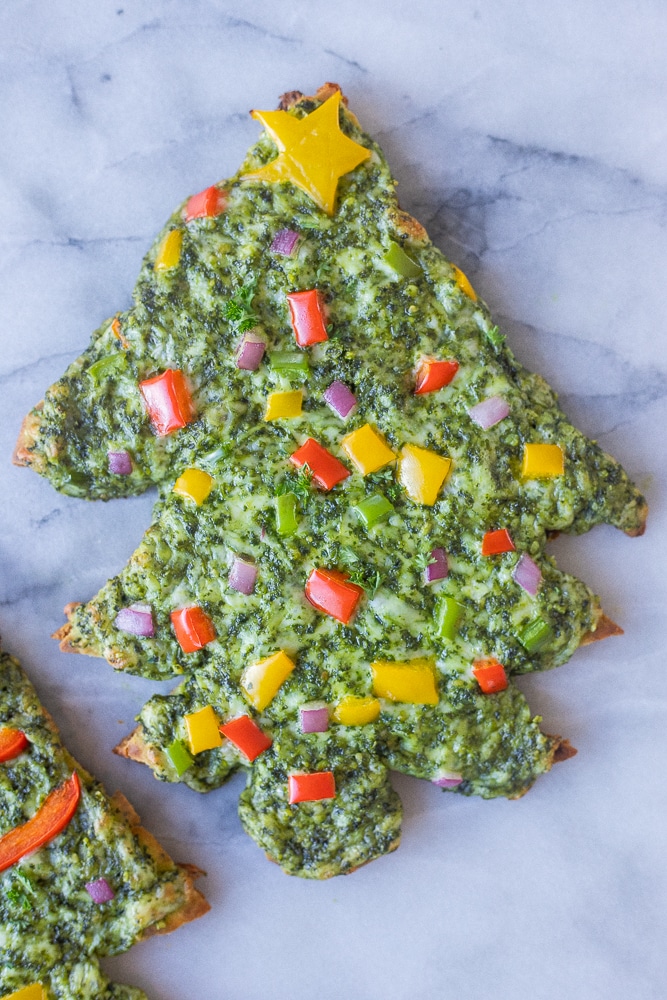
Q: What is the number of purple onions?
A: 12